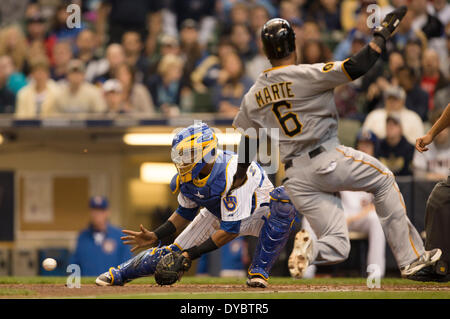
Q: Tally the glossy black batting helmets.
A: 1